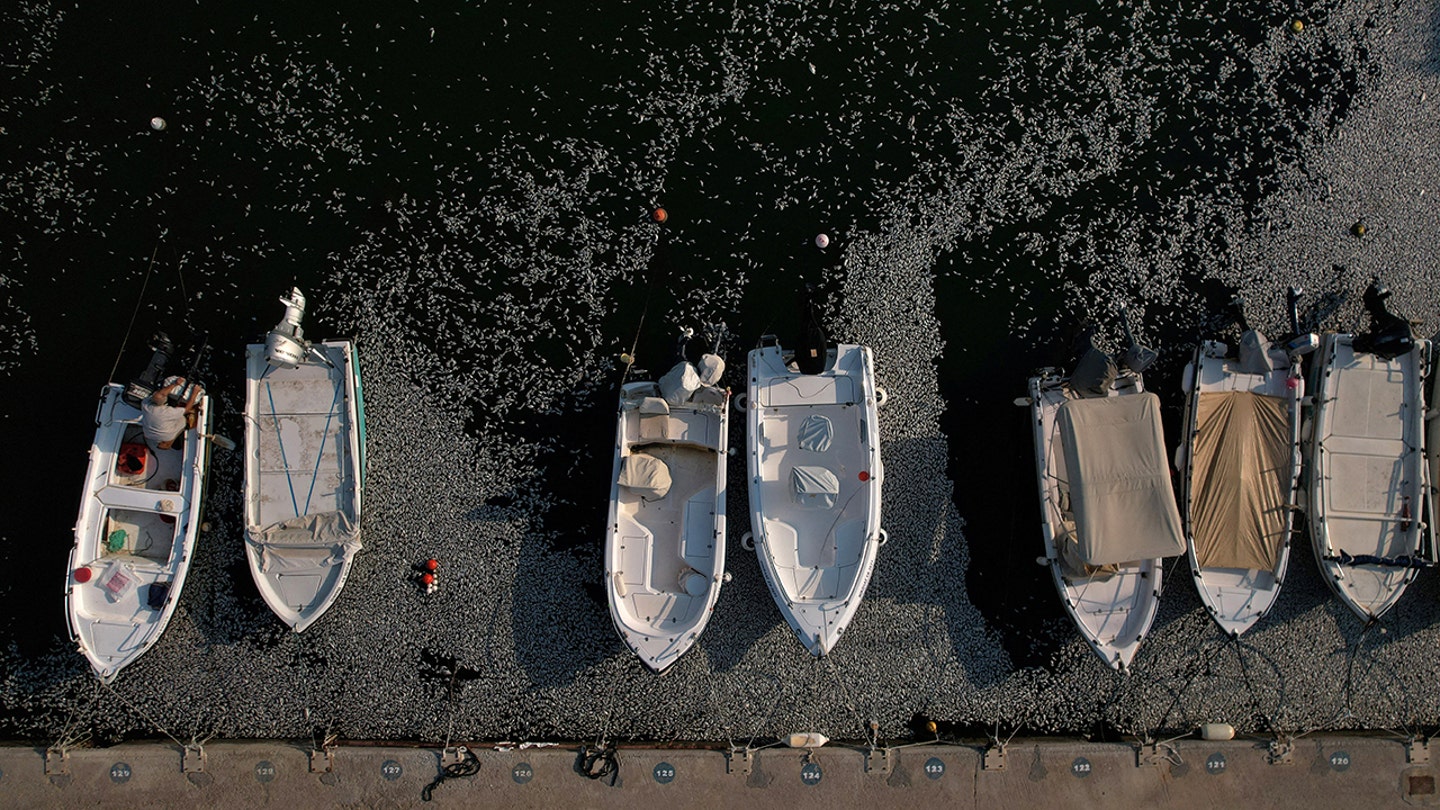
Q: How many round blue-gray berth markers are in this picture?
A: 10